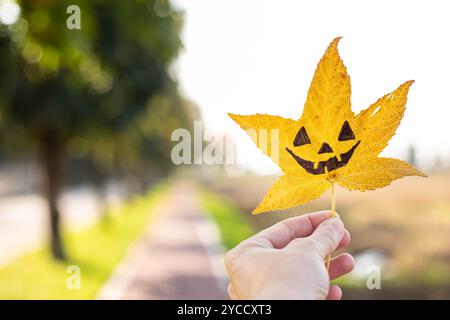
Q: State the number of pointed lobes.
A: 5